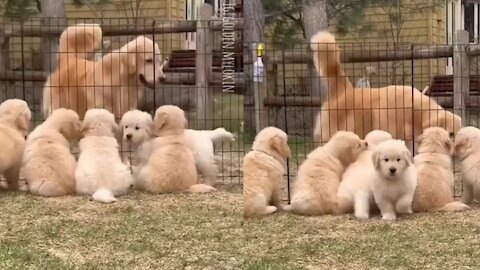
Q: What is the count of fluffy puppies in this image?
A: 11